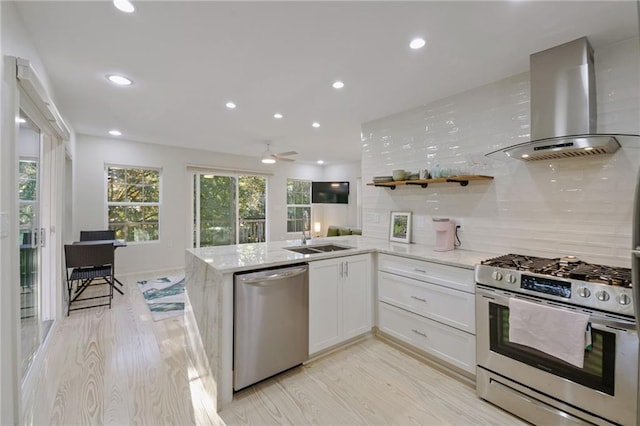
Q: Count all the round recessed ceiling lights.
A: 9